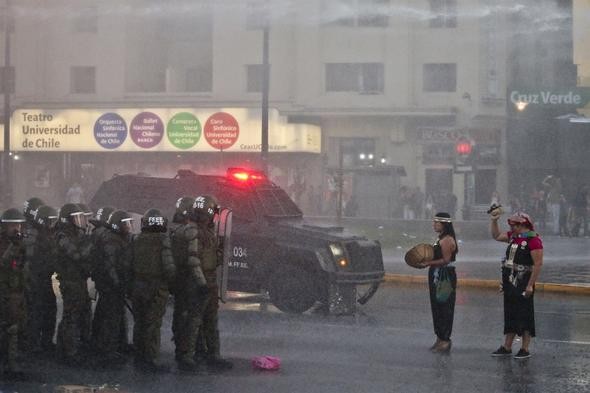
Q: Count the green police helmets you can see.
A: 10